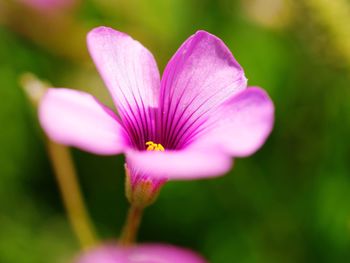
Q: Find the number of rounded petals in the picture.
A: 5